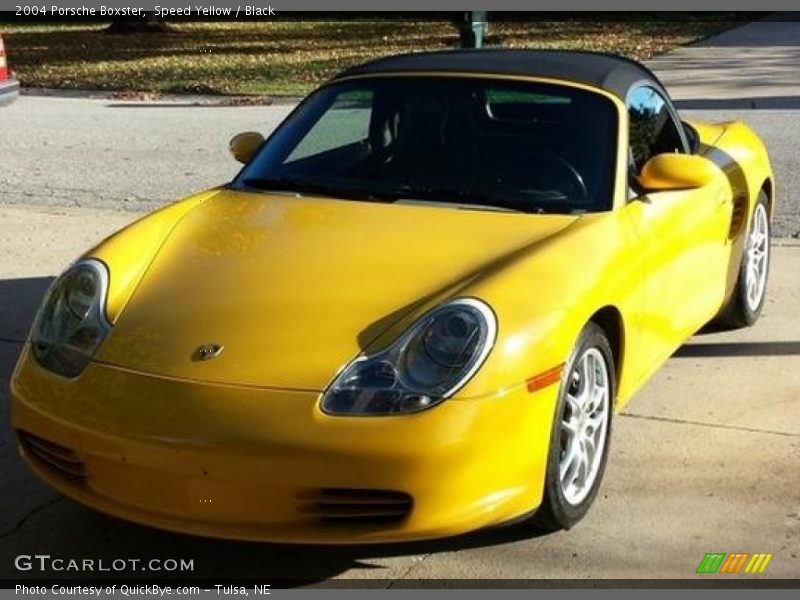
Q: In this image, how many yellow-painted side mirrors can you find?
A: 2